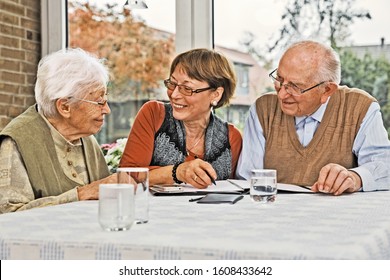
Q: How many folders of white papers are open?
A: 1